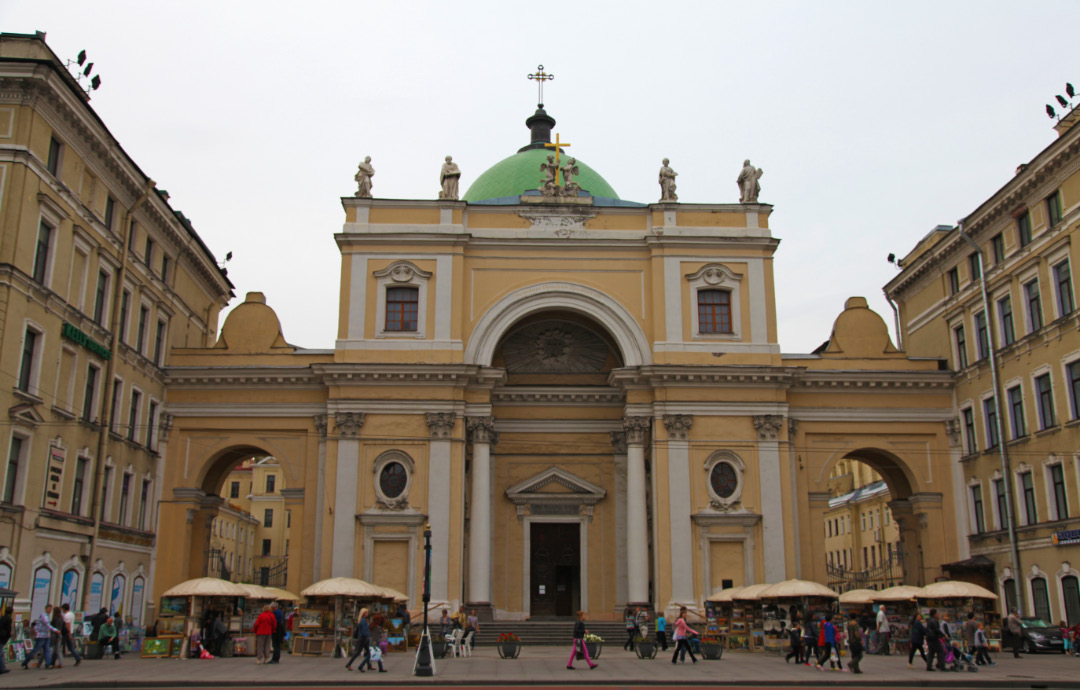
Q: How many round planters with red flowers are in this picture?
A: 2